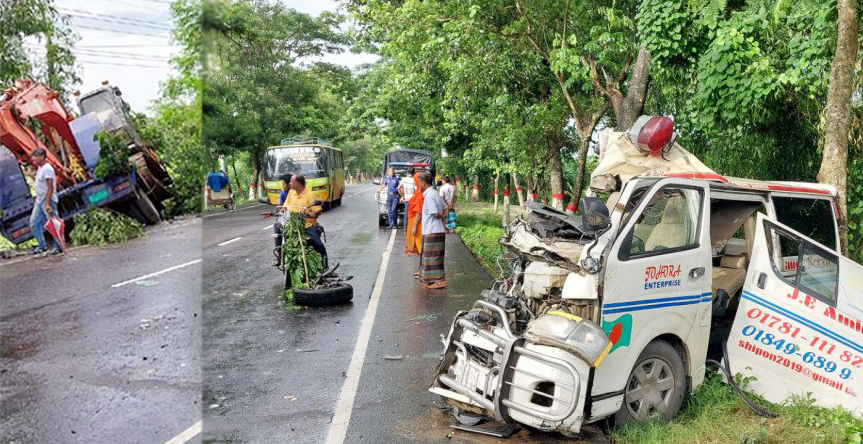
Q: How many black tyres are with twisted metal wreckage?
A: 1